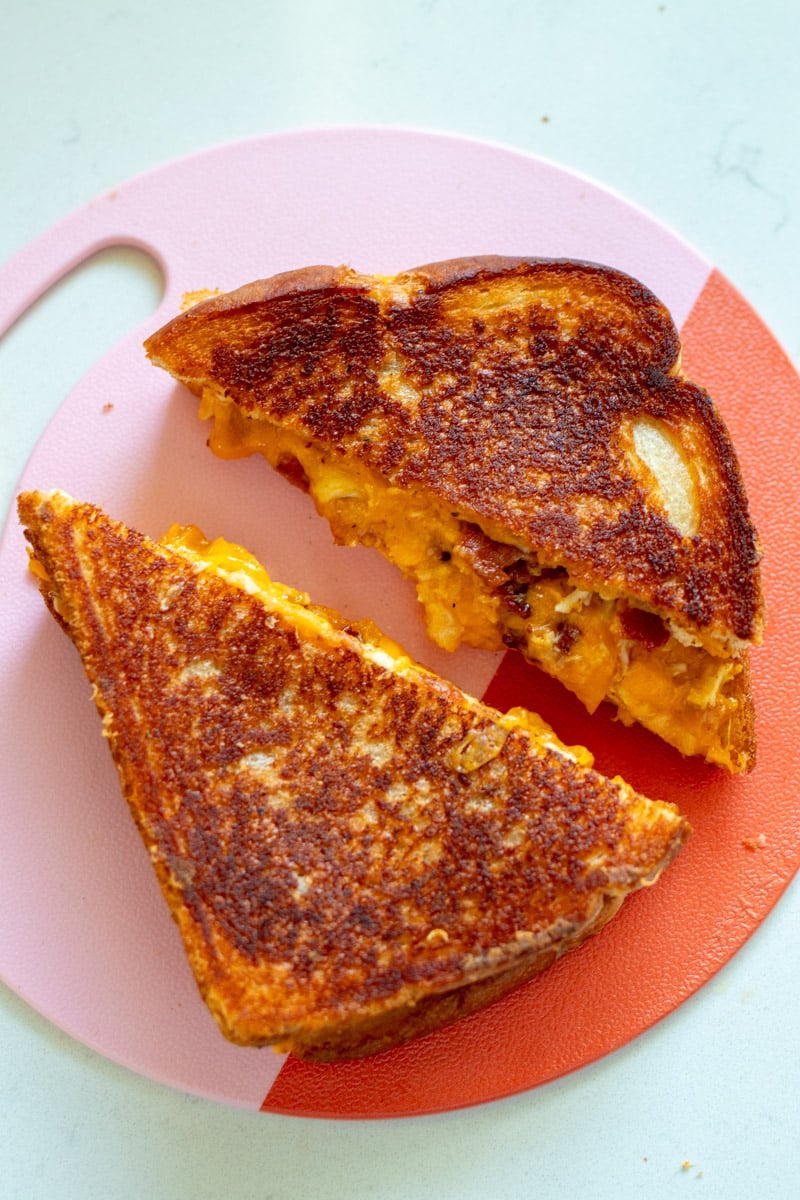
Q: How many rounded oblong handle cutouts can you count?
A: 1